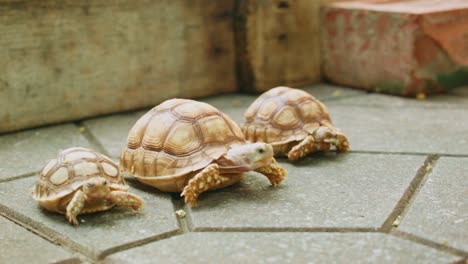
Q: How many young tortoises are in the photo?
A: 3